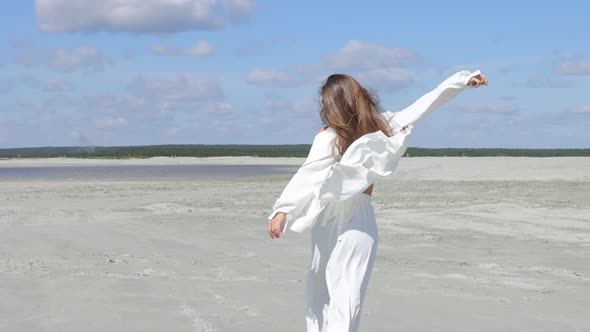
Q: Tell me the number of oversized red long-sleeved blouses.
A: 0